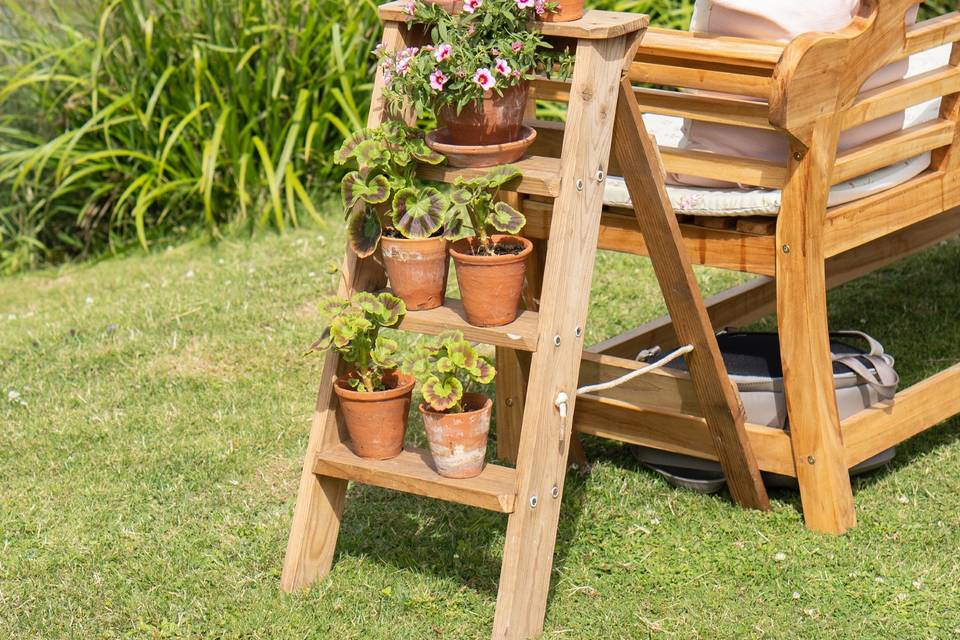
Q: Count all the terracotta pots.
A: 7